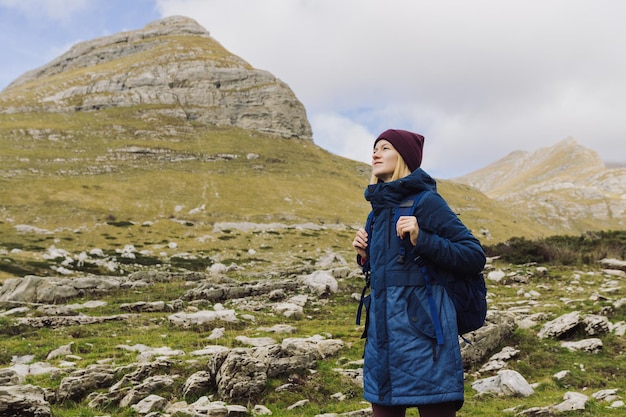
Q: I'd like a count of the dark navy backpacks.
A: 1